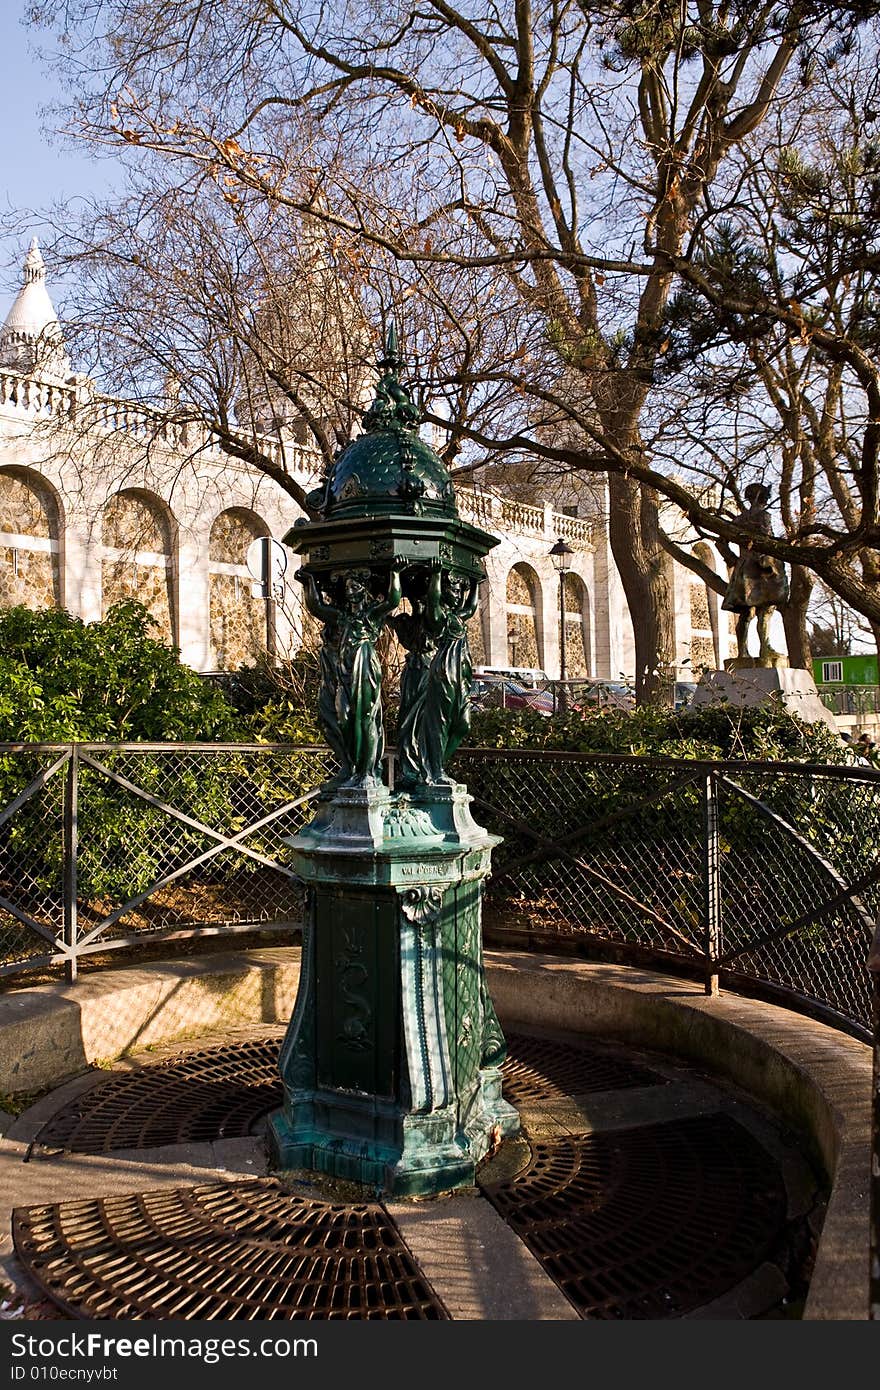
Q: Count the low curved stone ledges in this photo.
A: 1